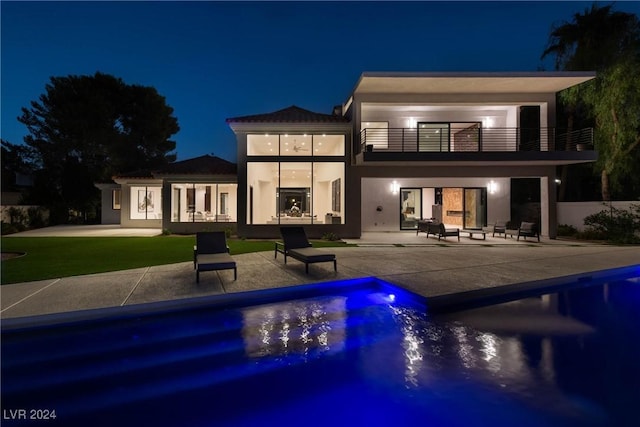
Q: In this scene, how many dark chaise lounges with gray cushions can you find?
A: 2